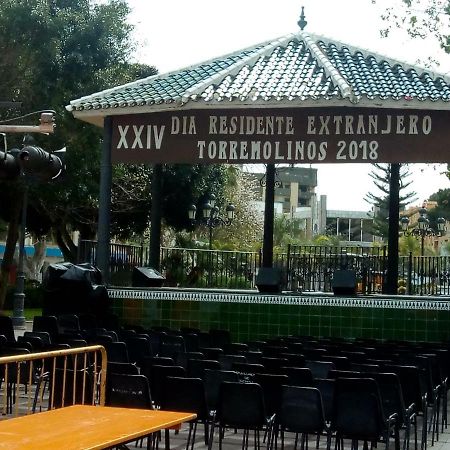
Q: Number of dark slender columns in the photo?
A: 4